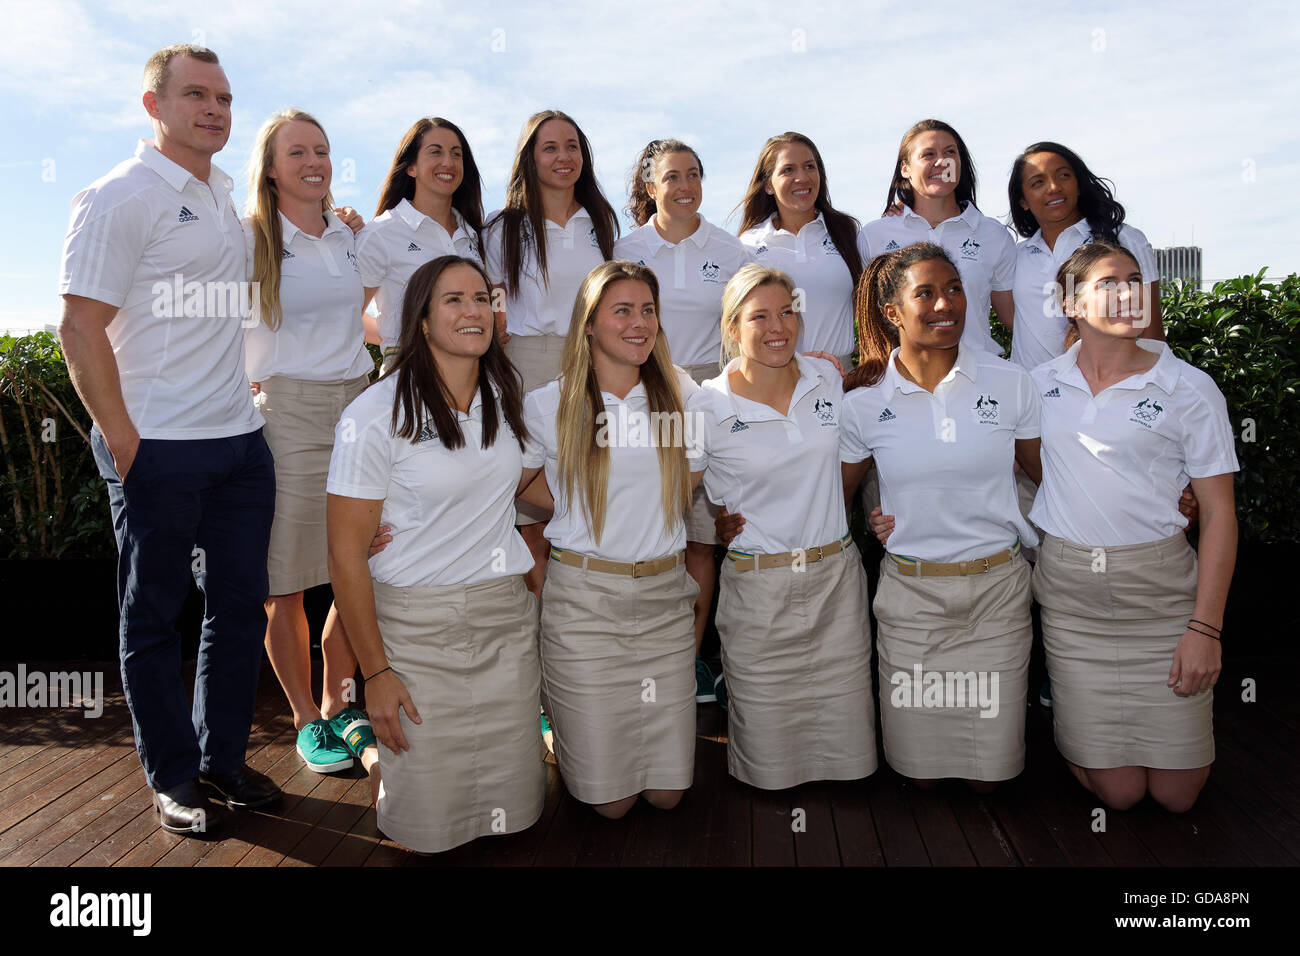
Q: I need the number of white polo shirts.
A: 13